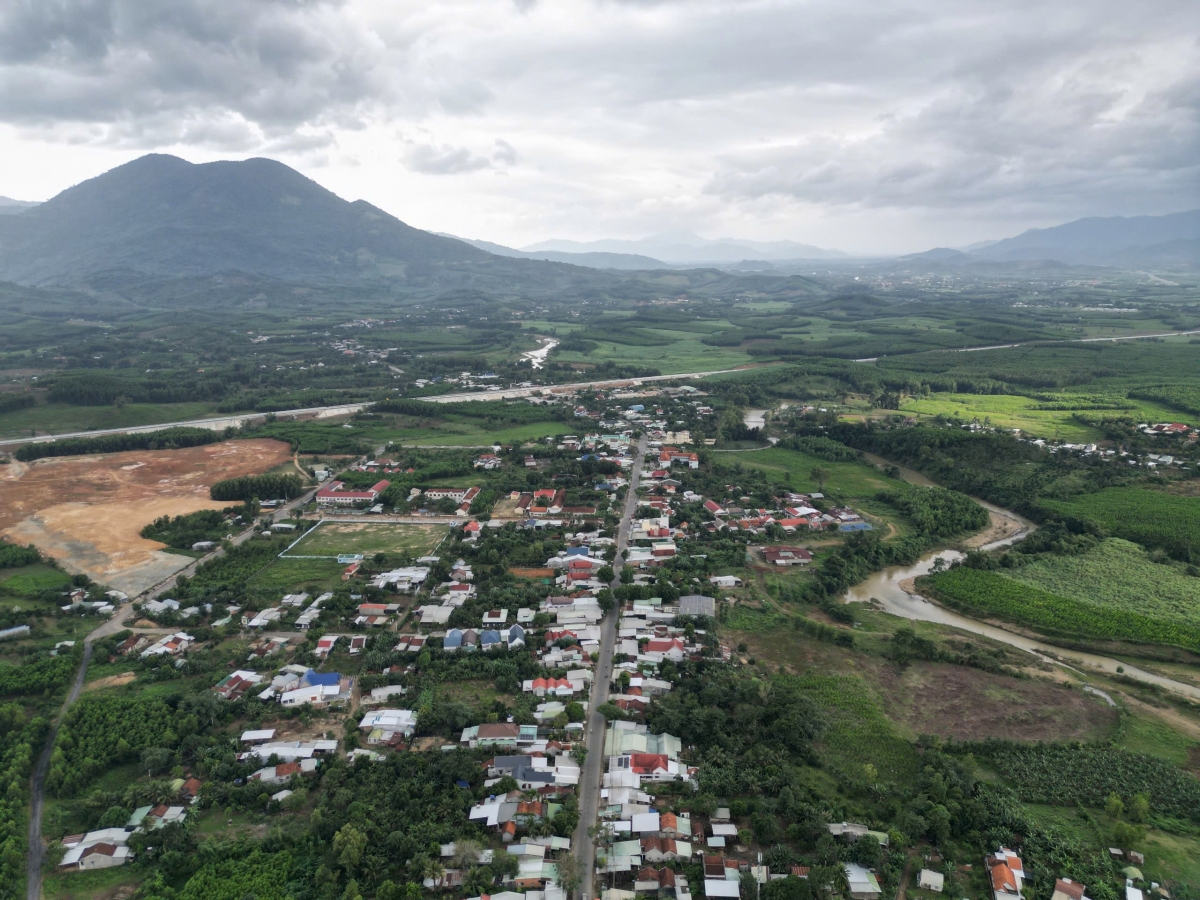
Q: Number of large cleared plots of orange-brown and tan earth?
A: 1